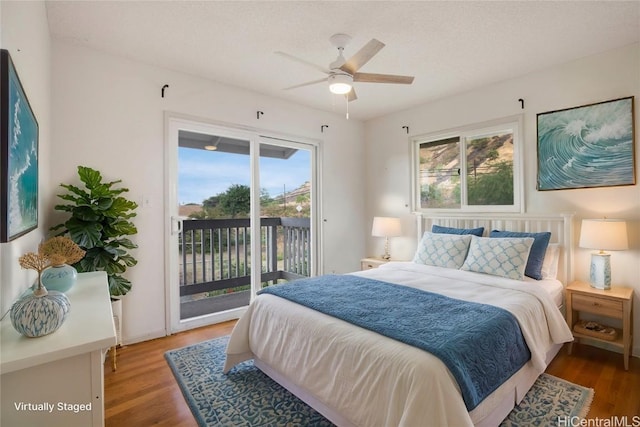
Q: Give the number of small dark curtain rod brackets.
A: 5